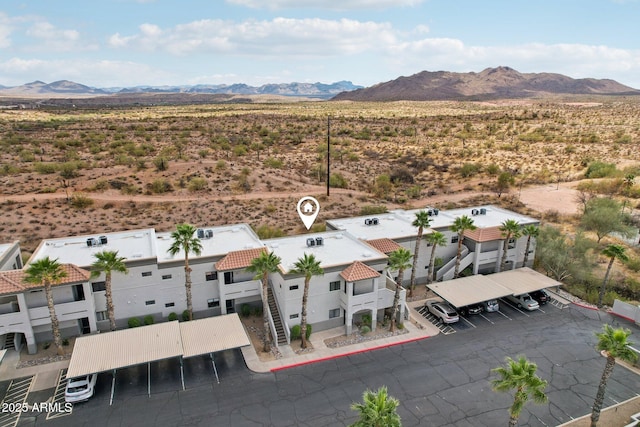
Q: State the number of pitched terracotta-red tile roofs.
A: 5